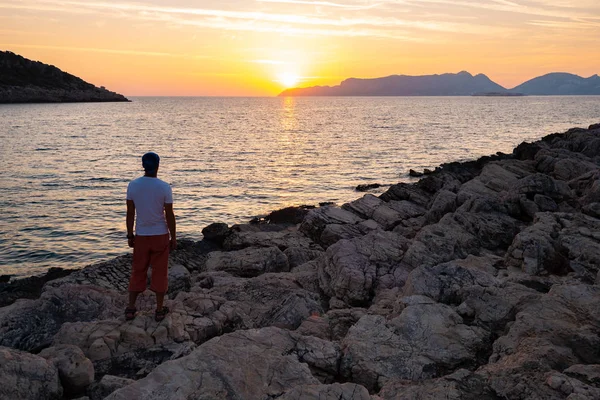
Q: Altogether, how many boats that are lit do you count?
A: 0